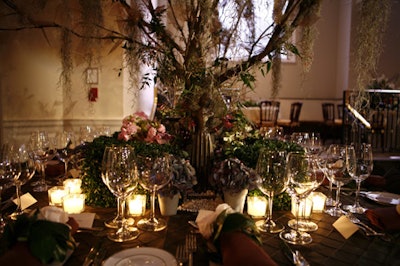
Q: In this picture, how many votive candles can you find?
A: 7